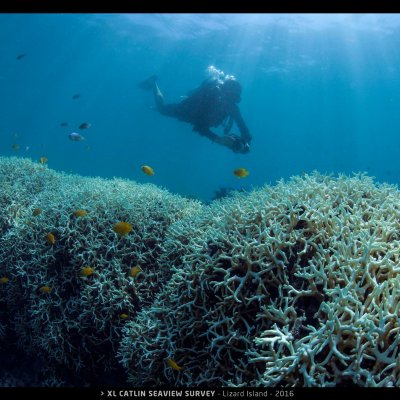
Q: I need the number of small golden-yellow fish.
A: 13